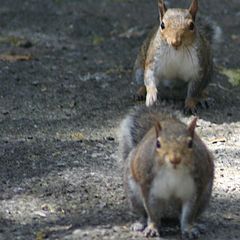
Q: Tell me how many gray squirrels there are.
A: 2